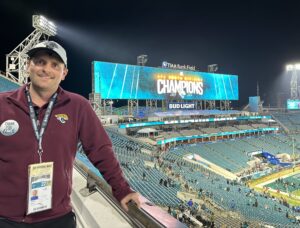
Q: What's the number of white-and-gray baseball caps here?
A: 1